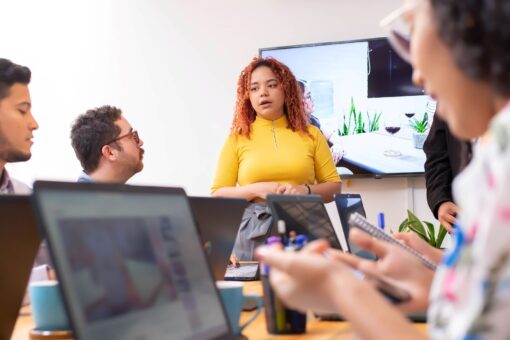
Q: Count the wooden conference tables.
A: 1